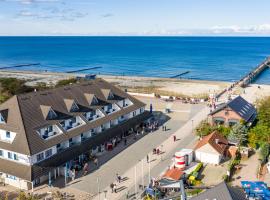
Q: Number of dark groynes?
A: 3